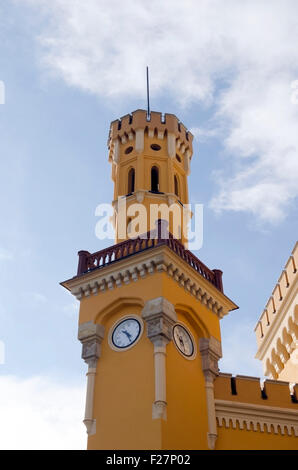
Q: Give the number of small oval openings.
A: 3